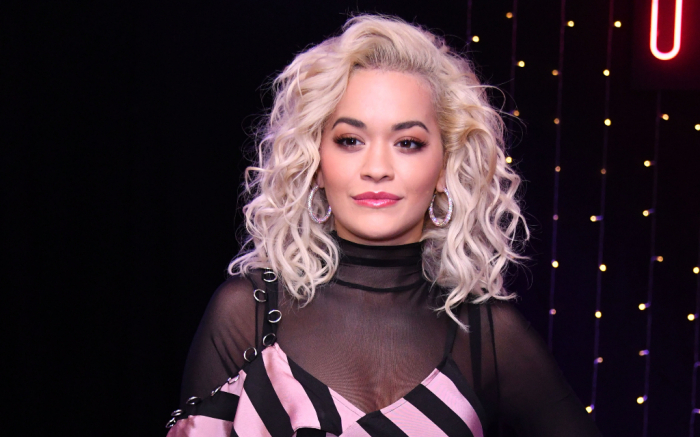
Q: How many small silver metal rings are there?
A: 10